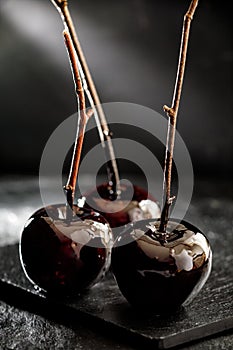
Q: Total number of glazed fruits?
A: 3